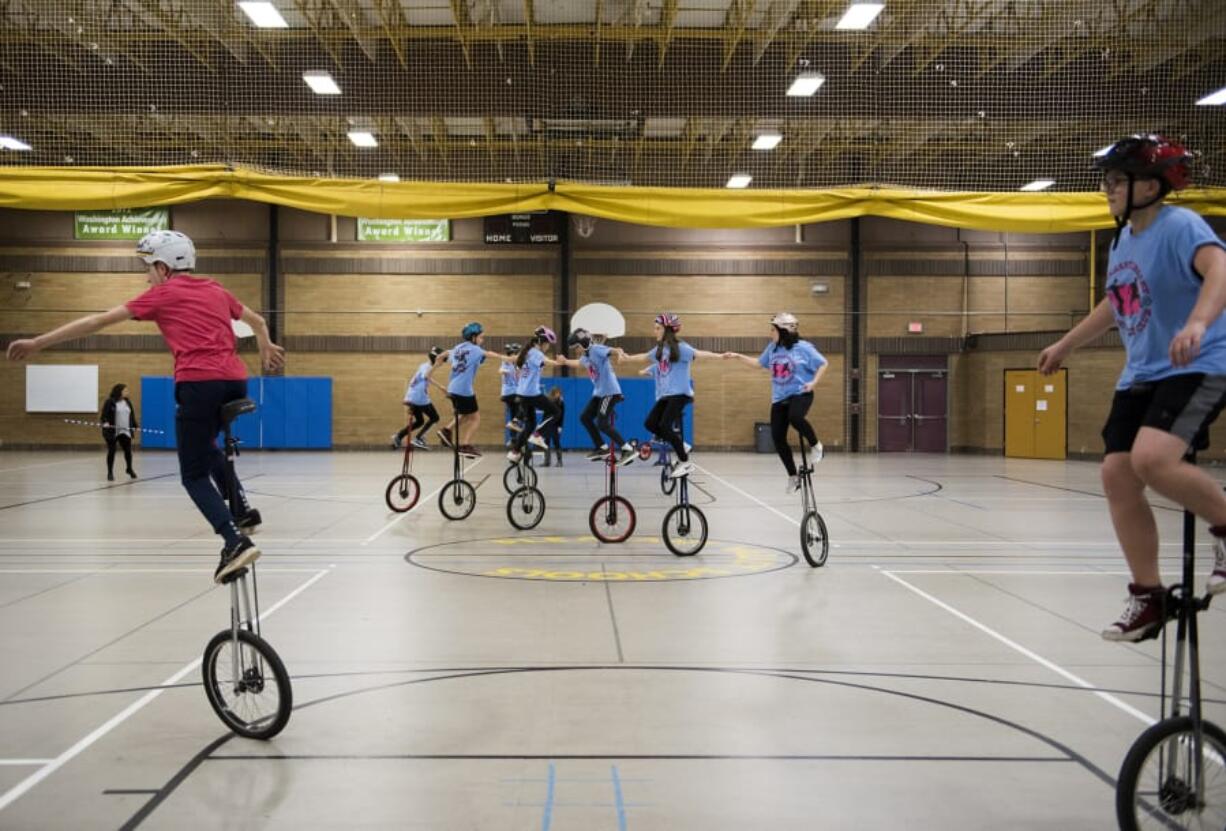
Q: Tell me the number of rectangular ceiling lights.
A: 11